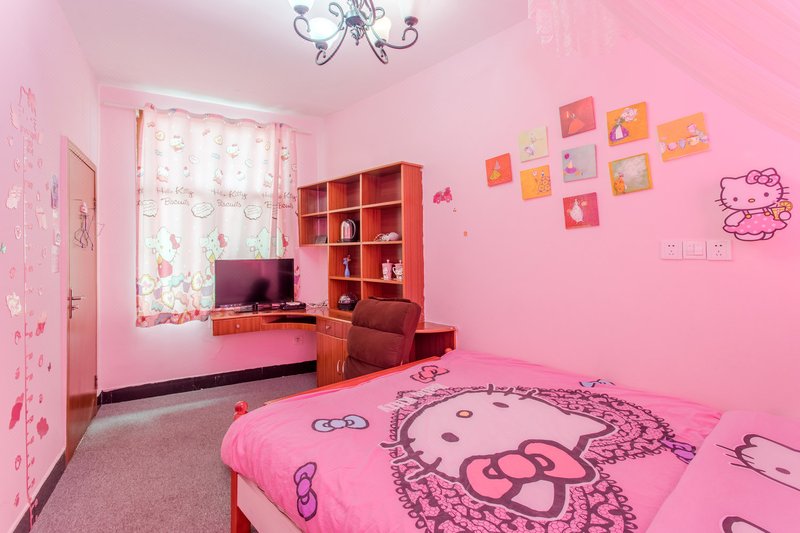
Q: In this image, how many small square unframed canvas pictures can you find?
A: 9